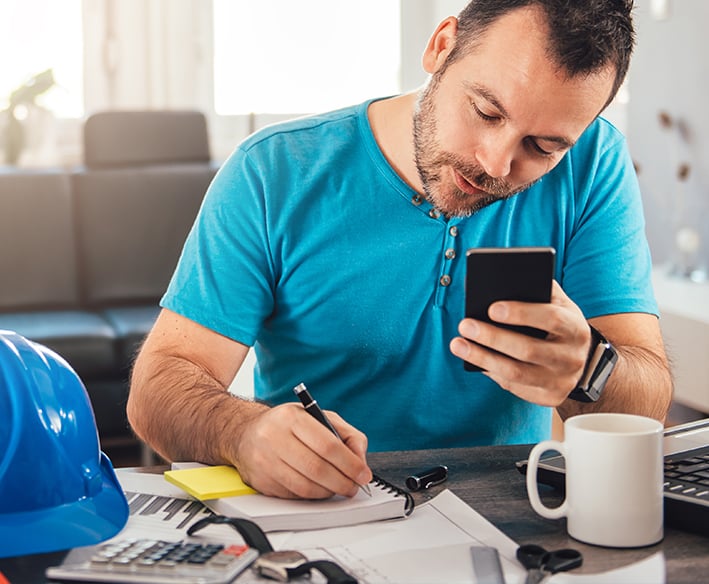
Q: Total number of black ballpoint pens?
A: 1